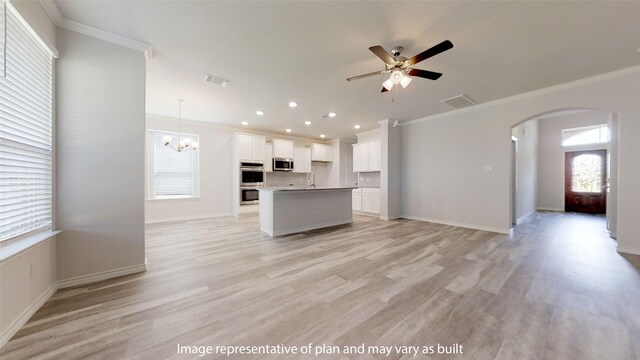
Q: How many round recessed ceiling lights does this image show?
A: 8